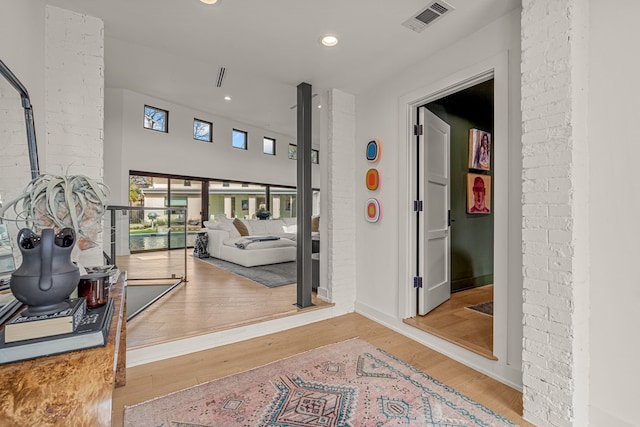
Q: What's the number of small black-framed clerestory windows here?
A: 6